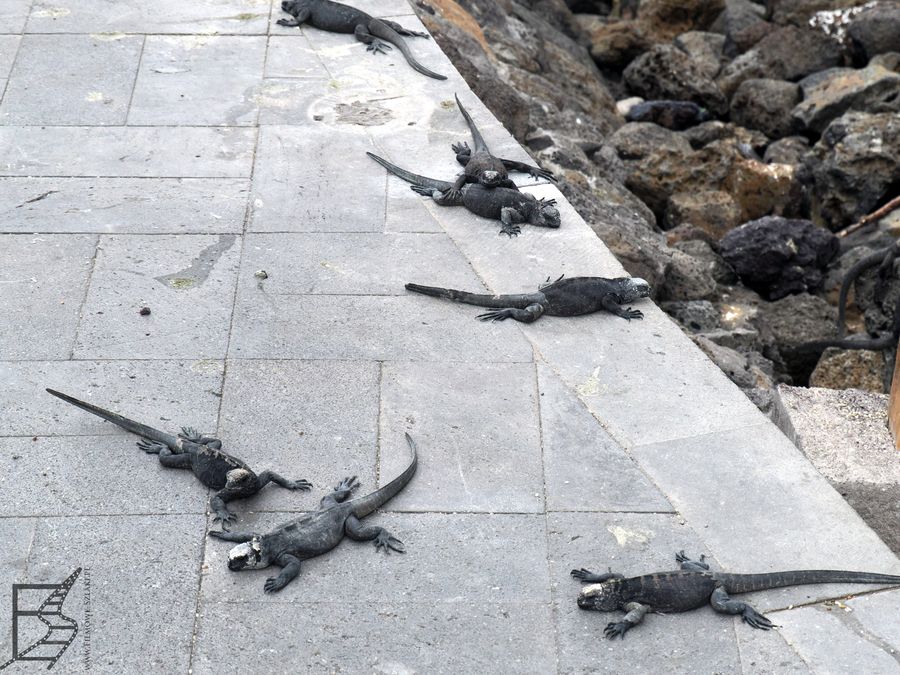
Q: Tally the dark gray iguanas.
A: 7